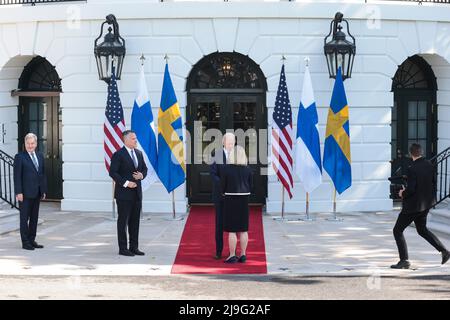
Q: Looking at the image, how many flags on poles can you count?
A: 6